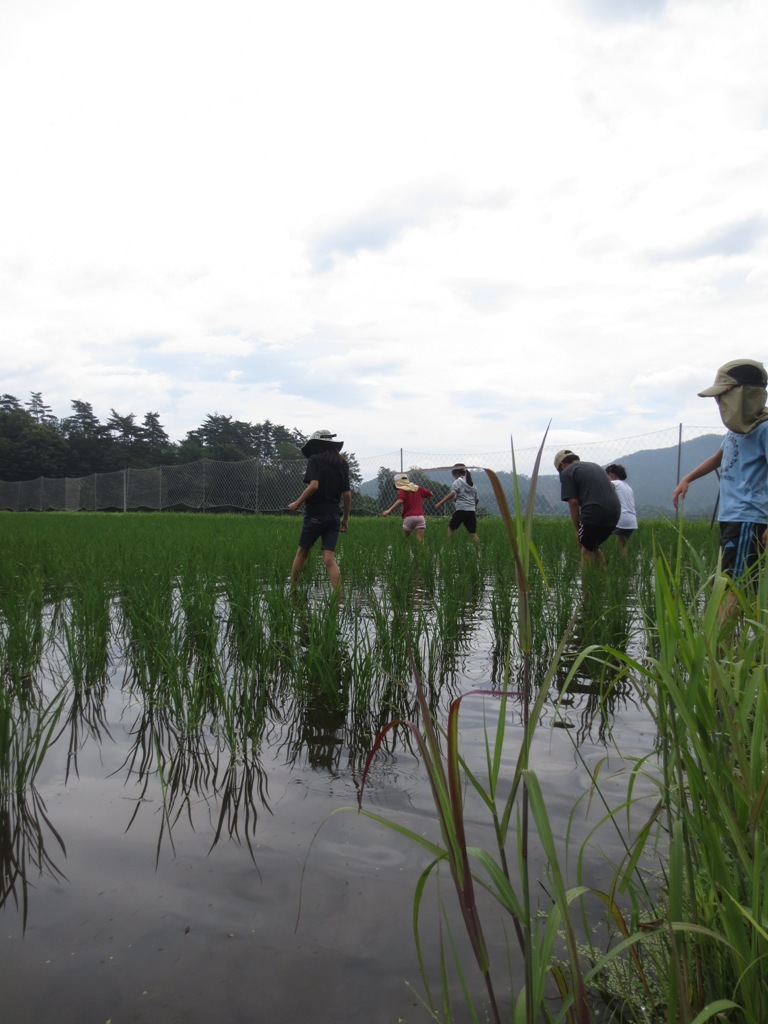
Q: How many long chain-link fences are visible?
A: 1